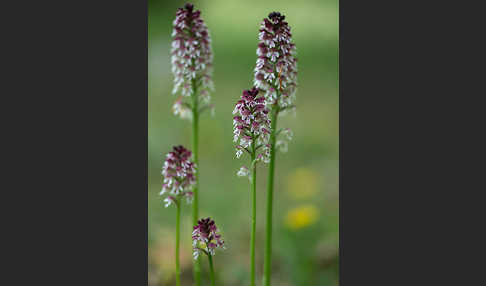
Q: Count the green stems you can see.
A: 5